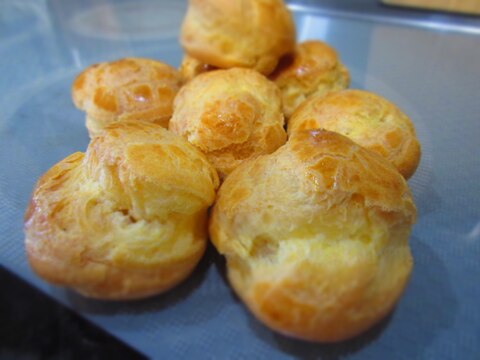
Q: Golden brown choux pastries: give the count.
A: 8